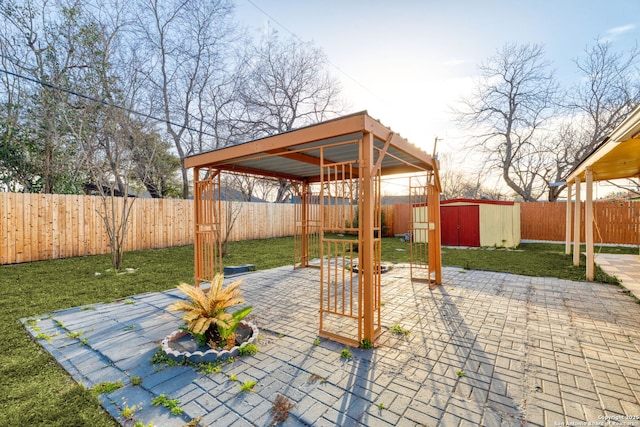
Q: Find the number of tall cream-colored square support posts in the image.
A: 3